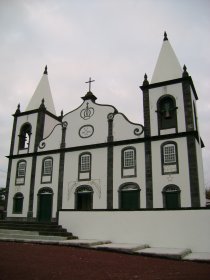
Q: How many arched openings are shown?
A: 12